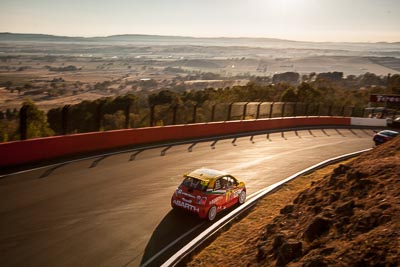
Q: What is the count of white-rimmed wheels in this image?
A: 2